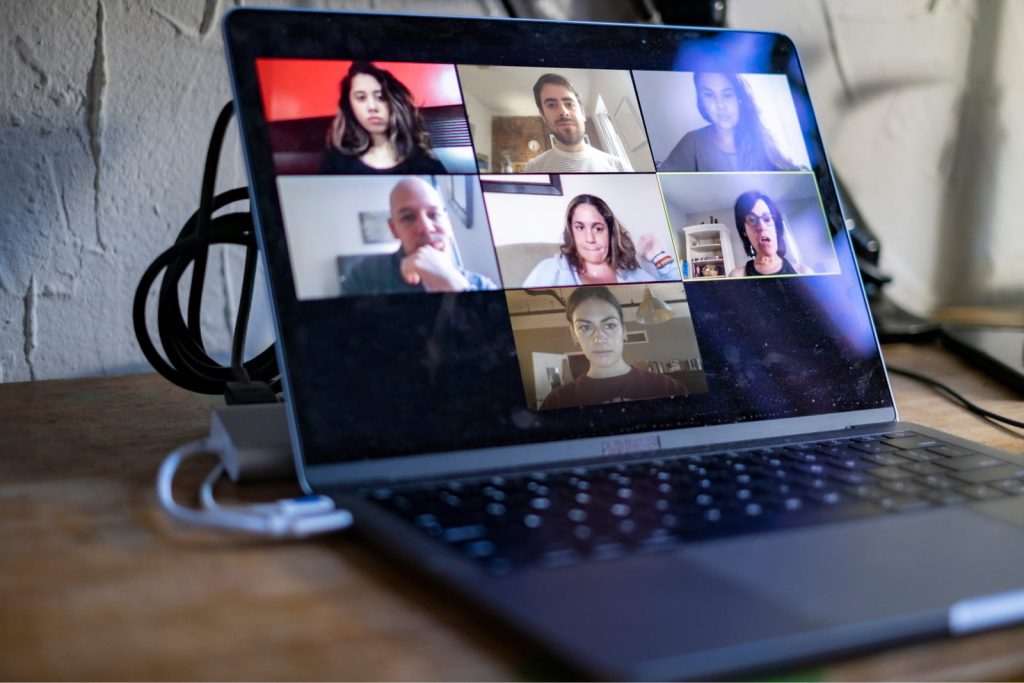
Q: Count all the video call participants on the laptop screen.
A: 7